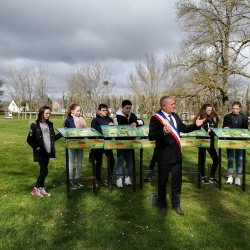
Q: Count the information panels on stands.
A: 5